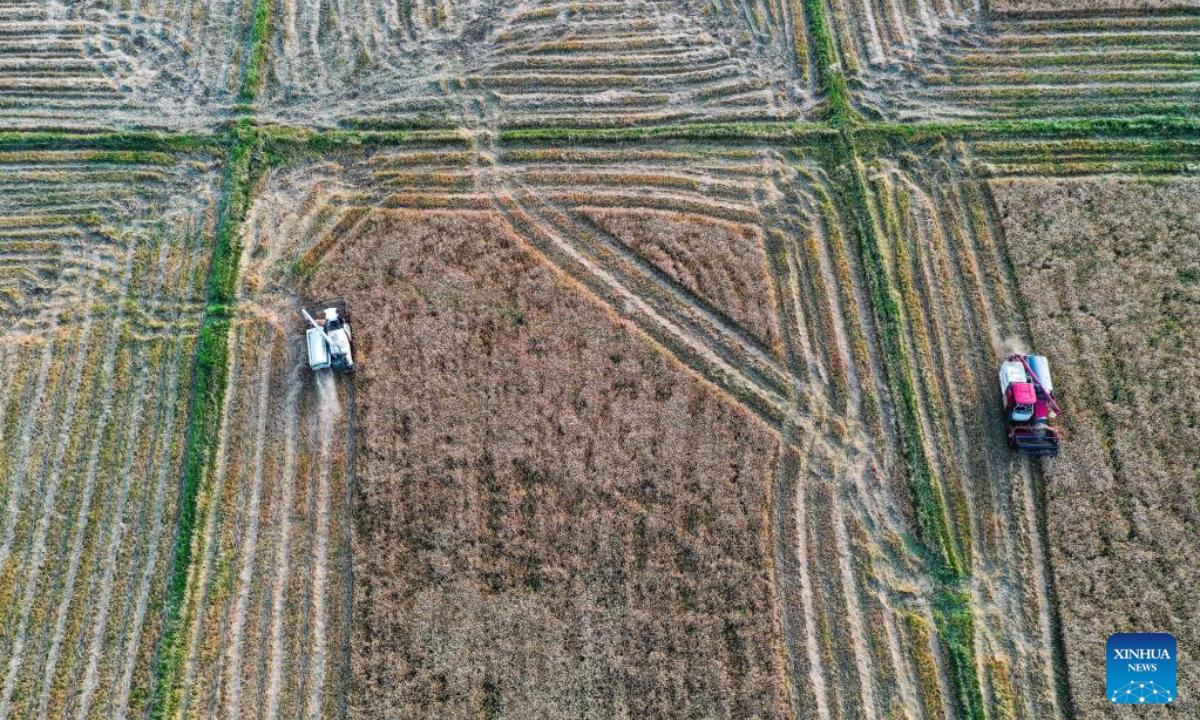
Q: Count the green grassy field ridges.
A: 3